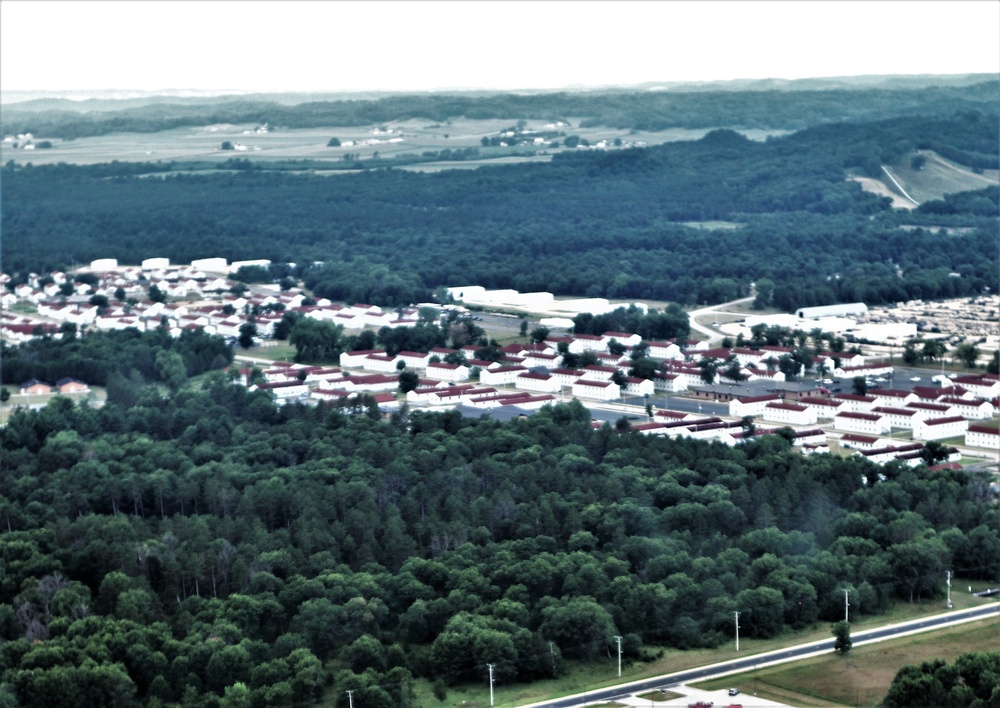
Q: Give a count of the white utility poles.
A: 6